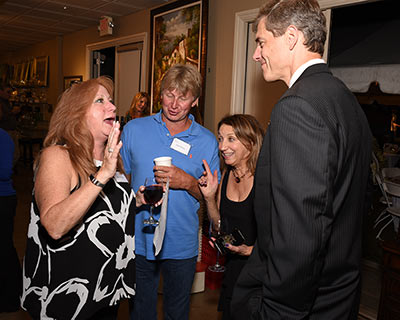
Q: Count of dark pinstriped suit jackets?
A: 1